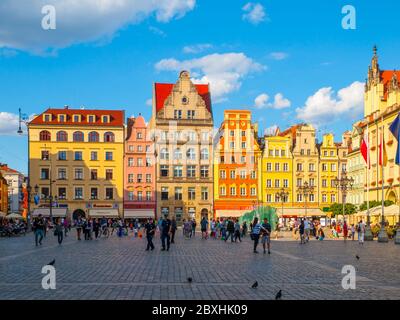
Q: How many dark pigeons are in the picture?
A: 5